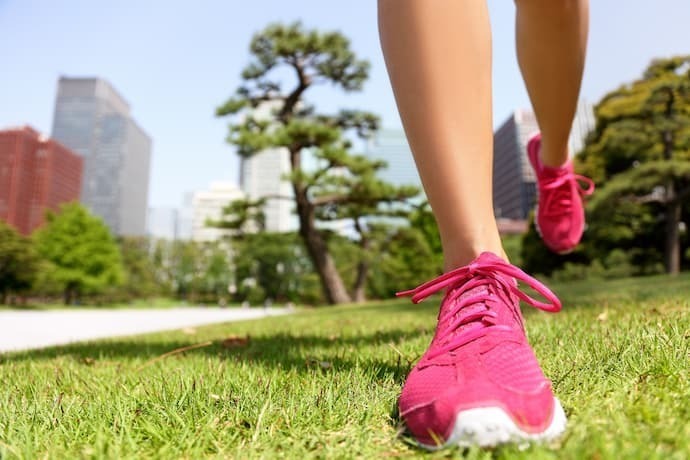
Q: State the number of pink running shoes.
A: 2